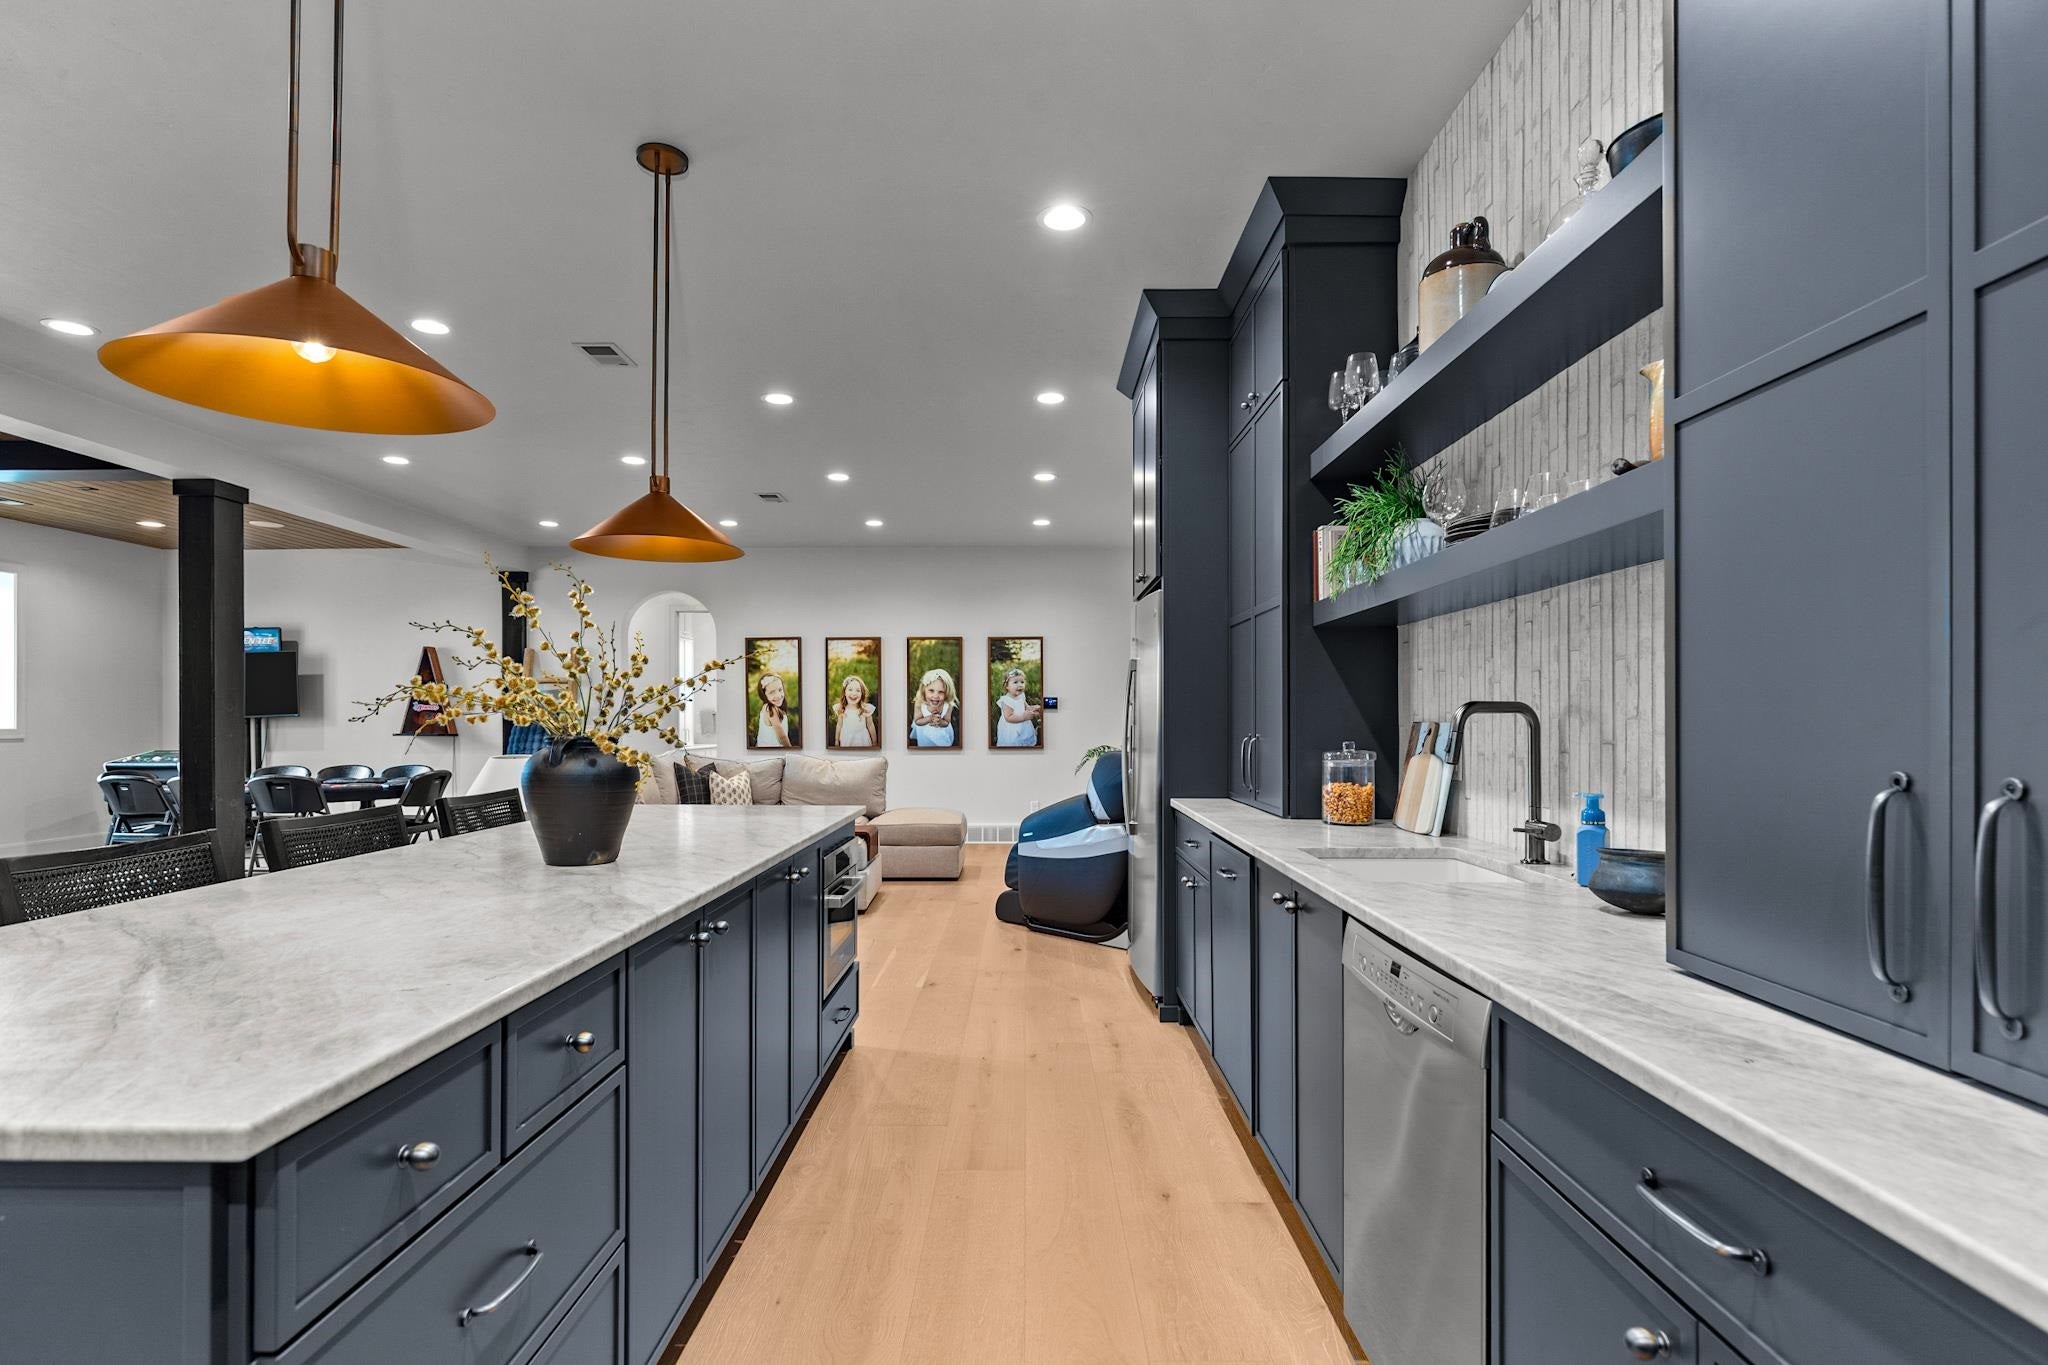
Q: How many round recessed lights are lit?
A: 14